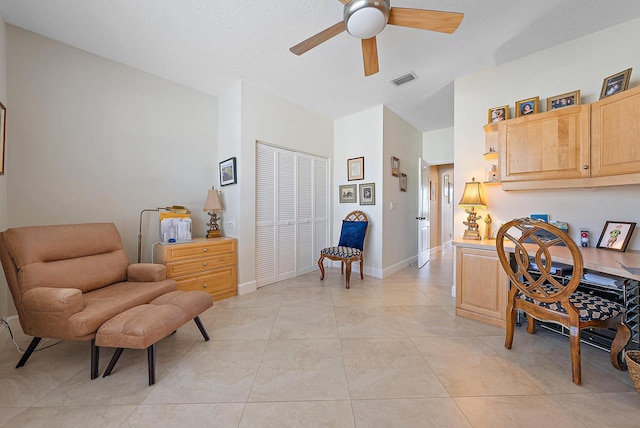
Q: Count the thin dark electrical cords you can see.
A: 1